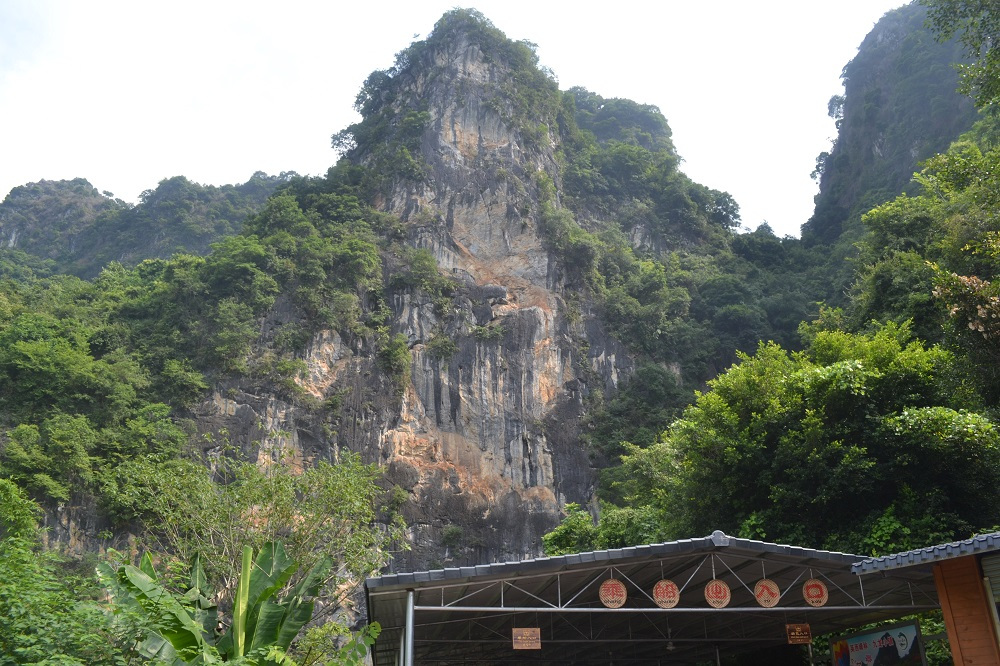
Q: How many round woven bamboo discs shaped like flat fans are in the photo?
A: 5